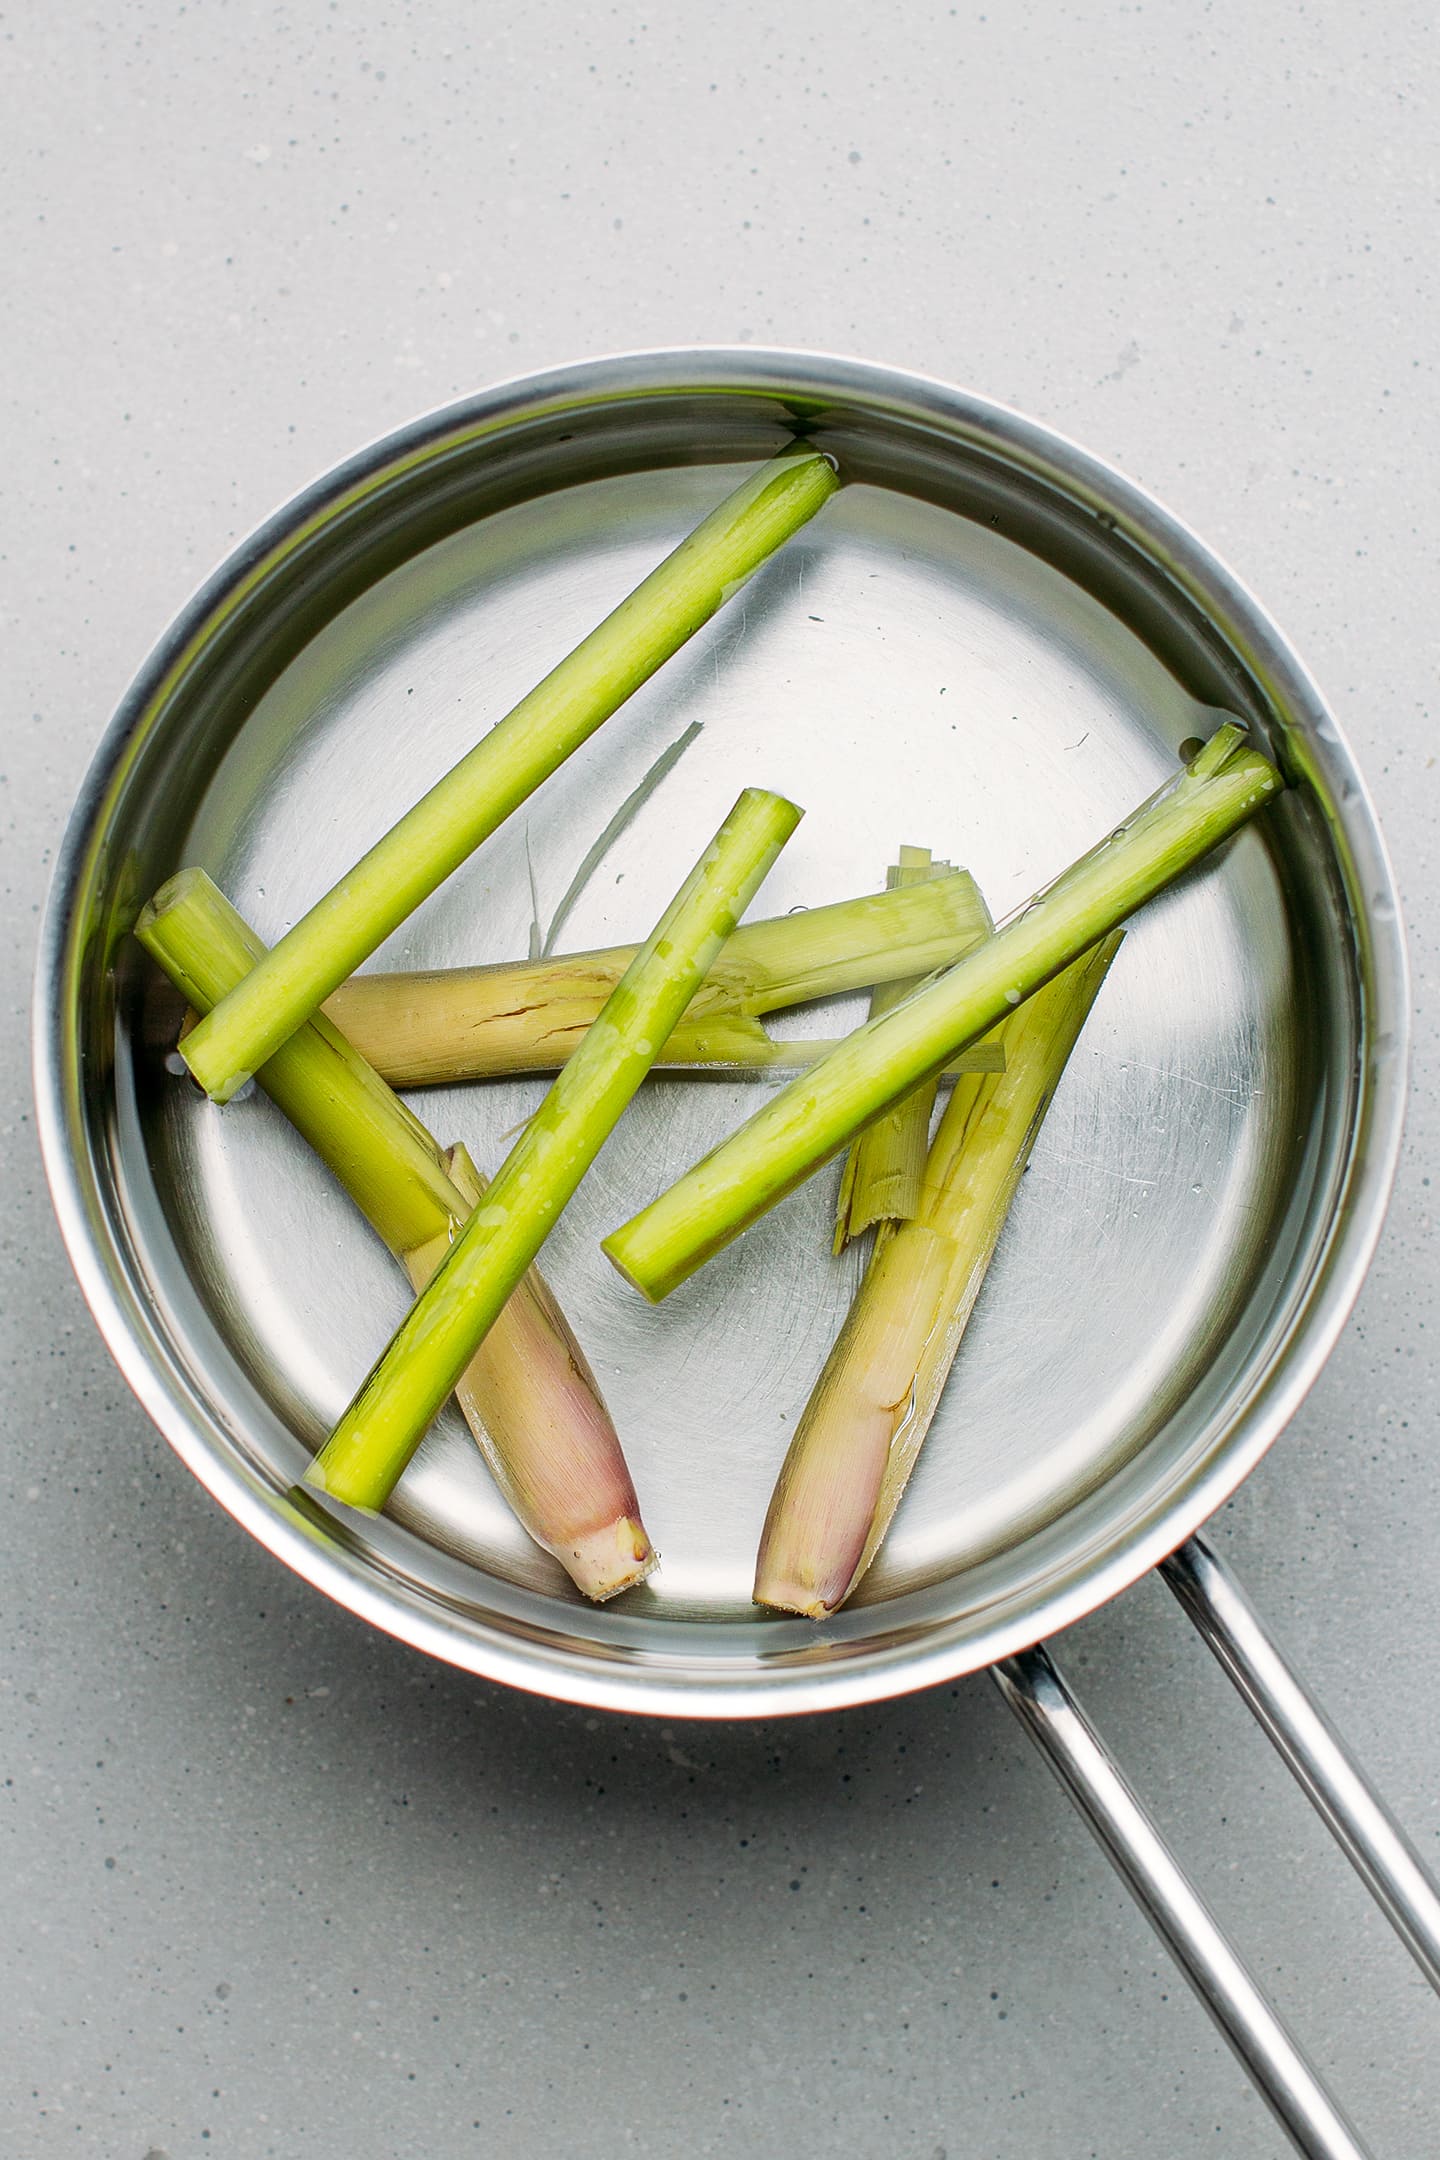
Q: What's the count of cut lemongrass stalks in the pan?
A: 6